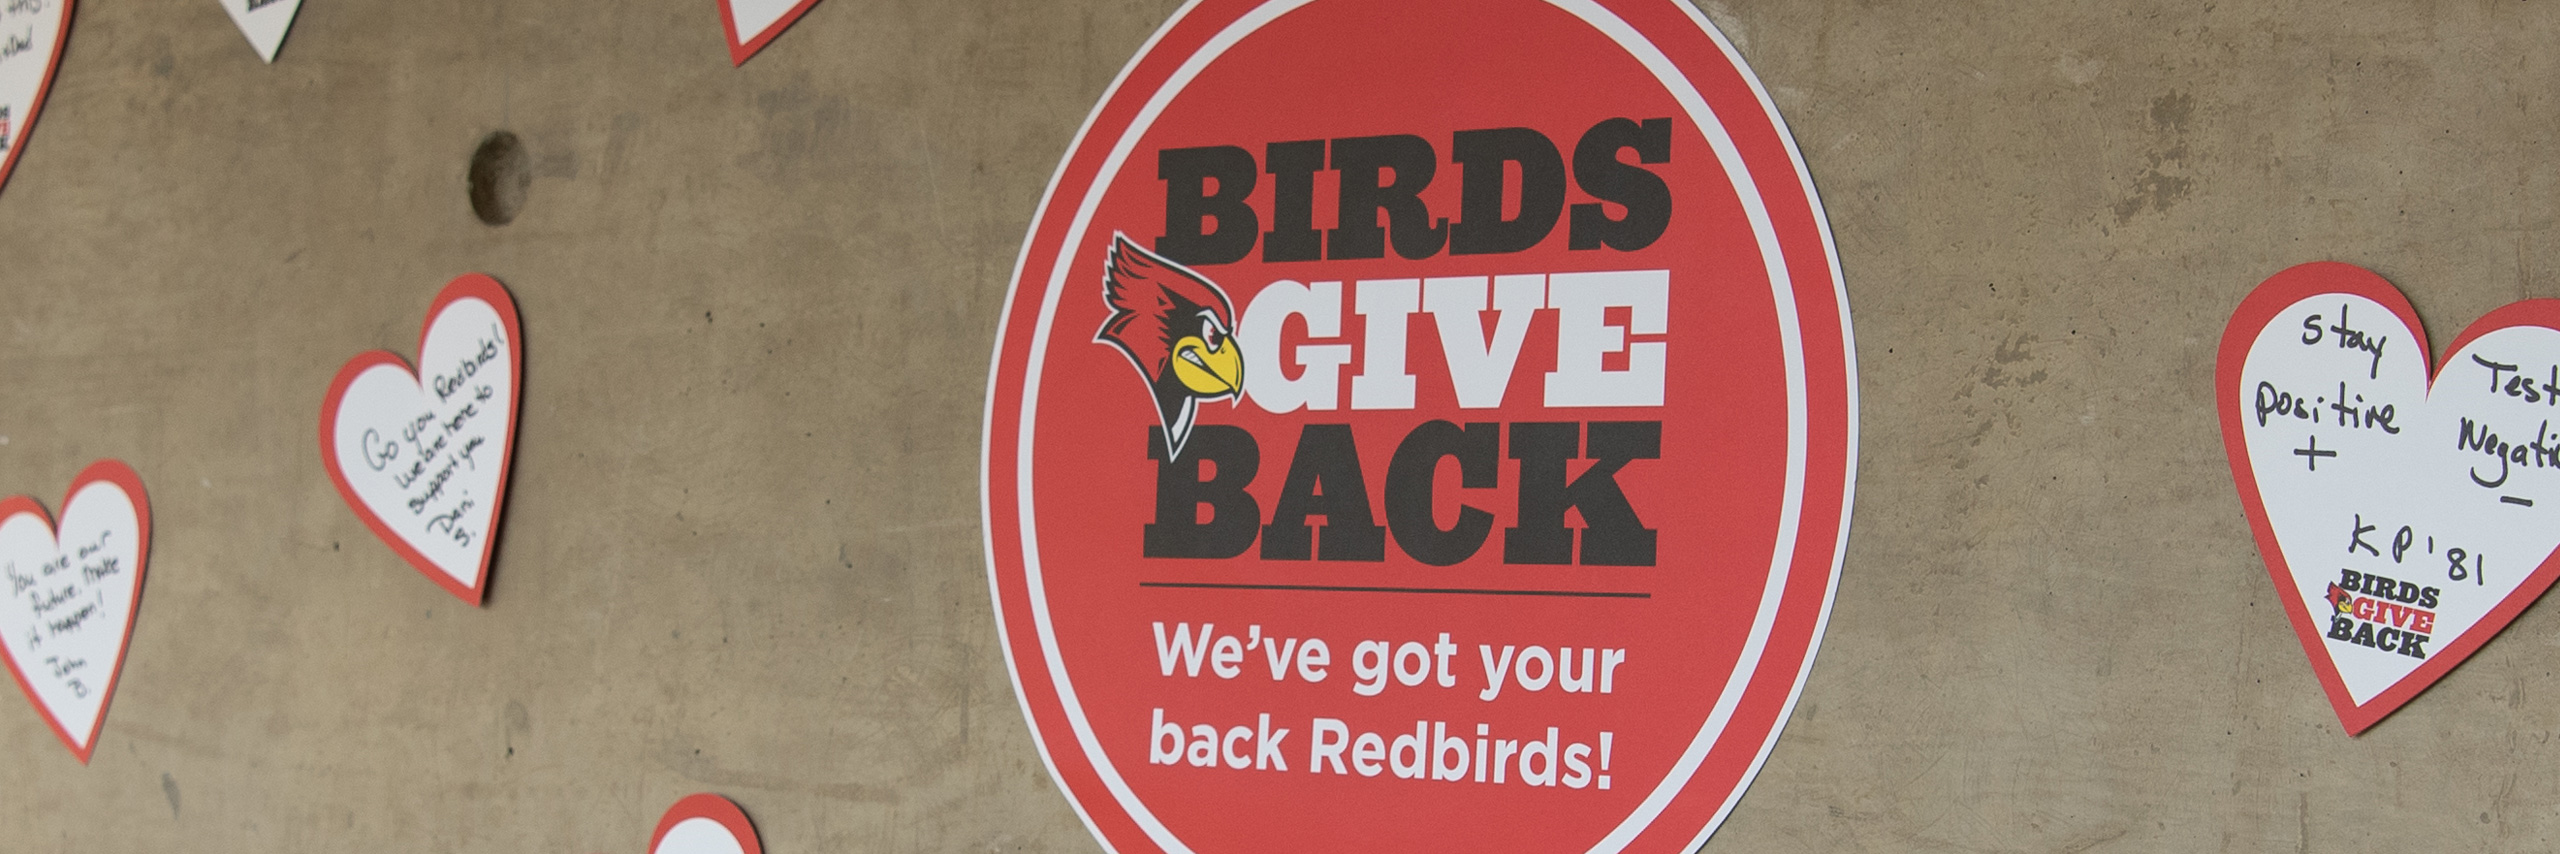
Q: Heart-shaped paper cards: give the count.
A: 7